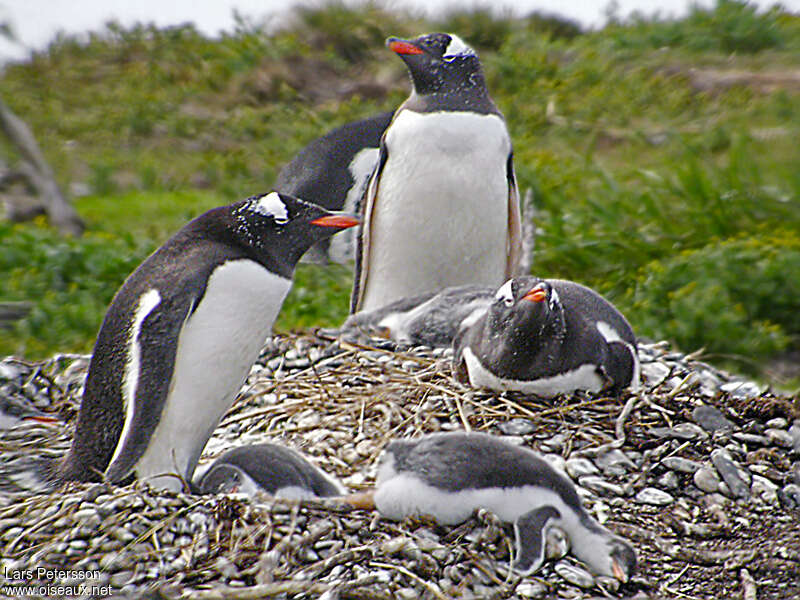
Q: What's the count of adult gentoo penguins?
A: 4